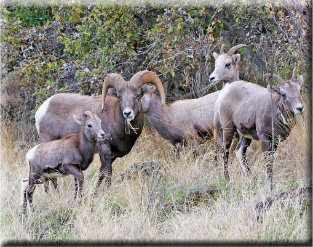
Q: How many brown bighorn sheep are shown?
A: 5